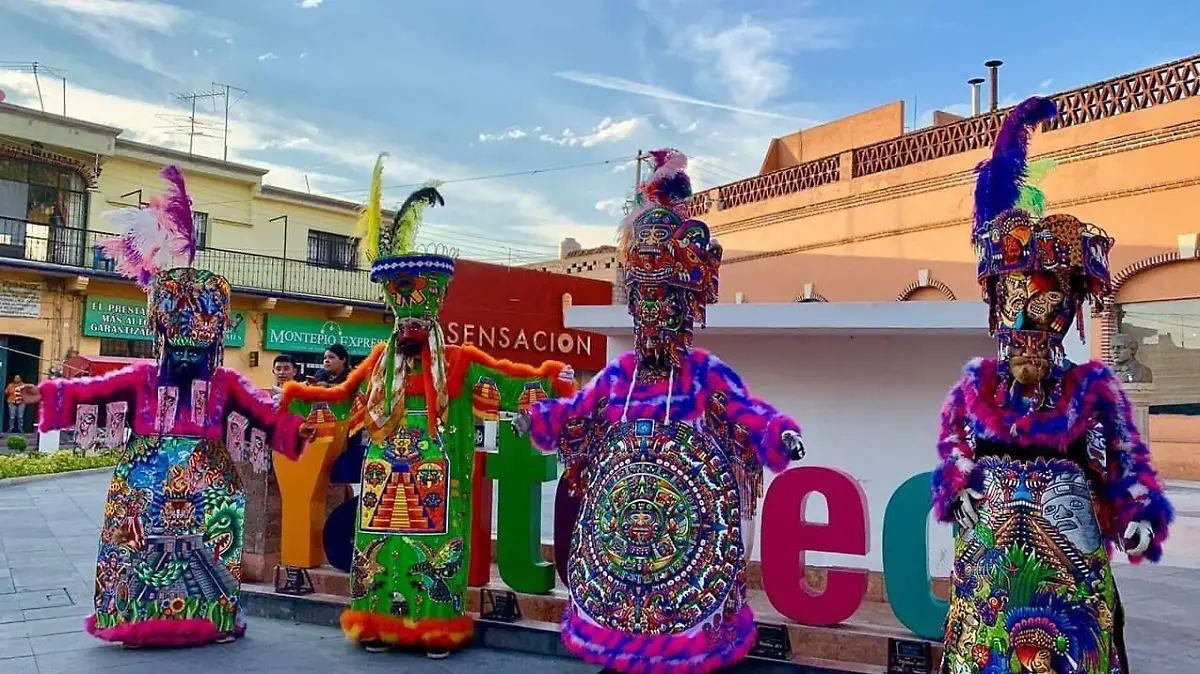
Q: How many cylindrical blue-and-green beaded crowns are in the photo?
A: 1